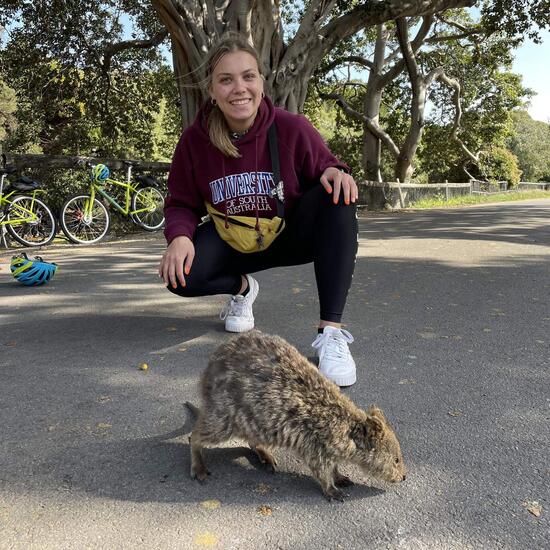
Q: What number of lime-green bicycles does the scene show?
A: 2